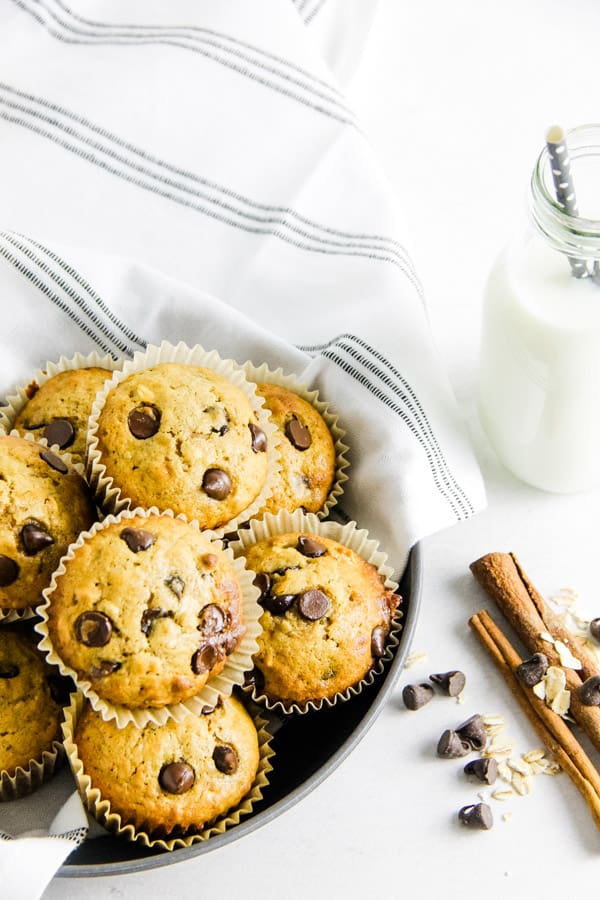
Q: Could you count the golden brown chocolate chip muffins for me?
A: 8